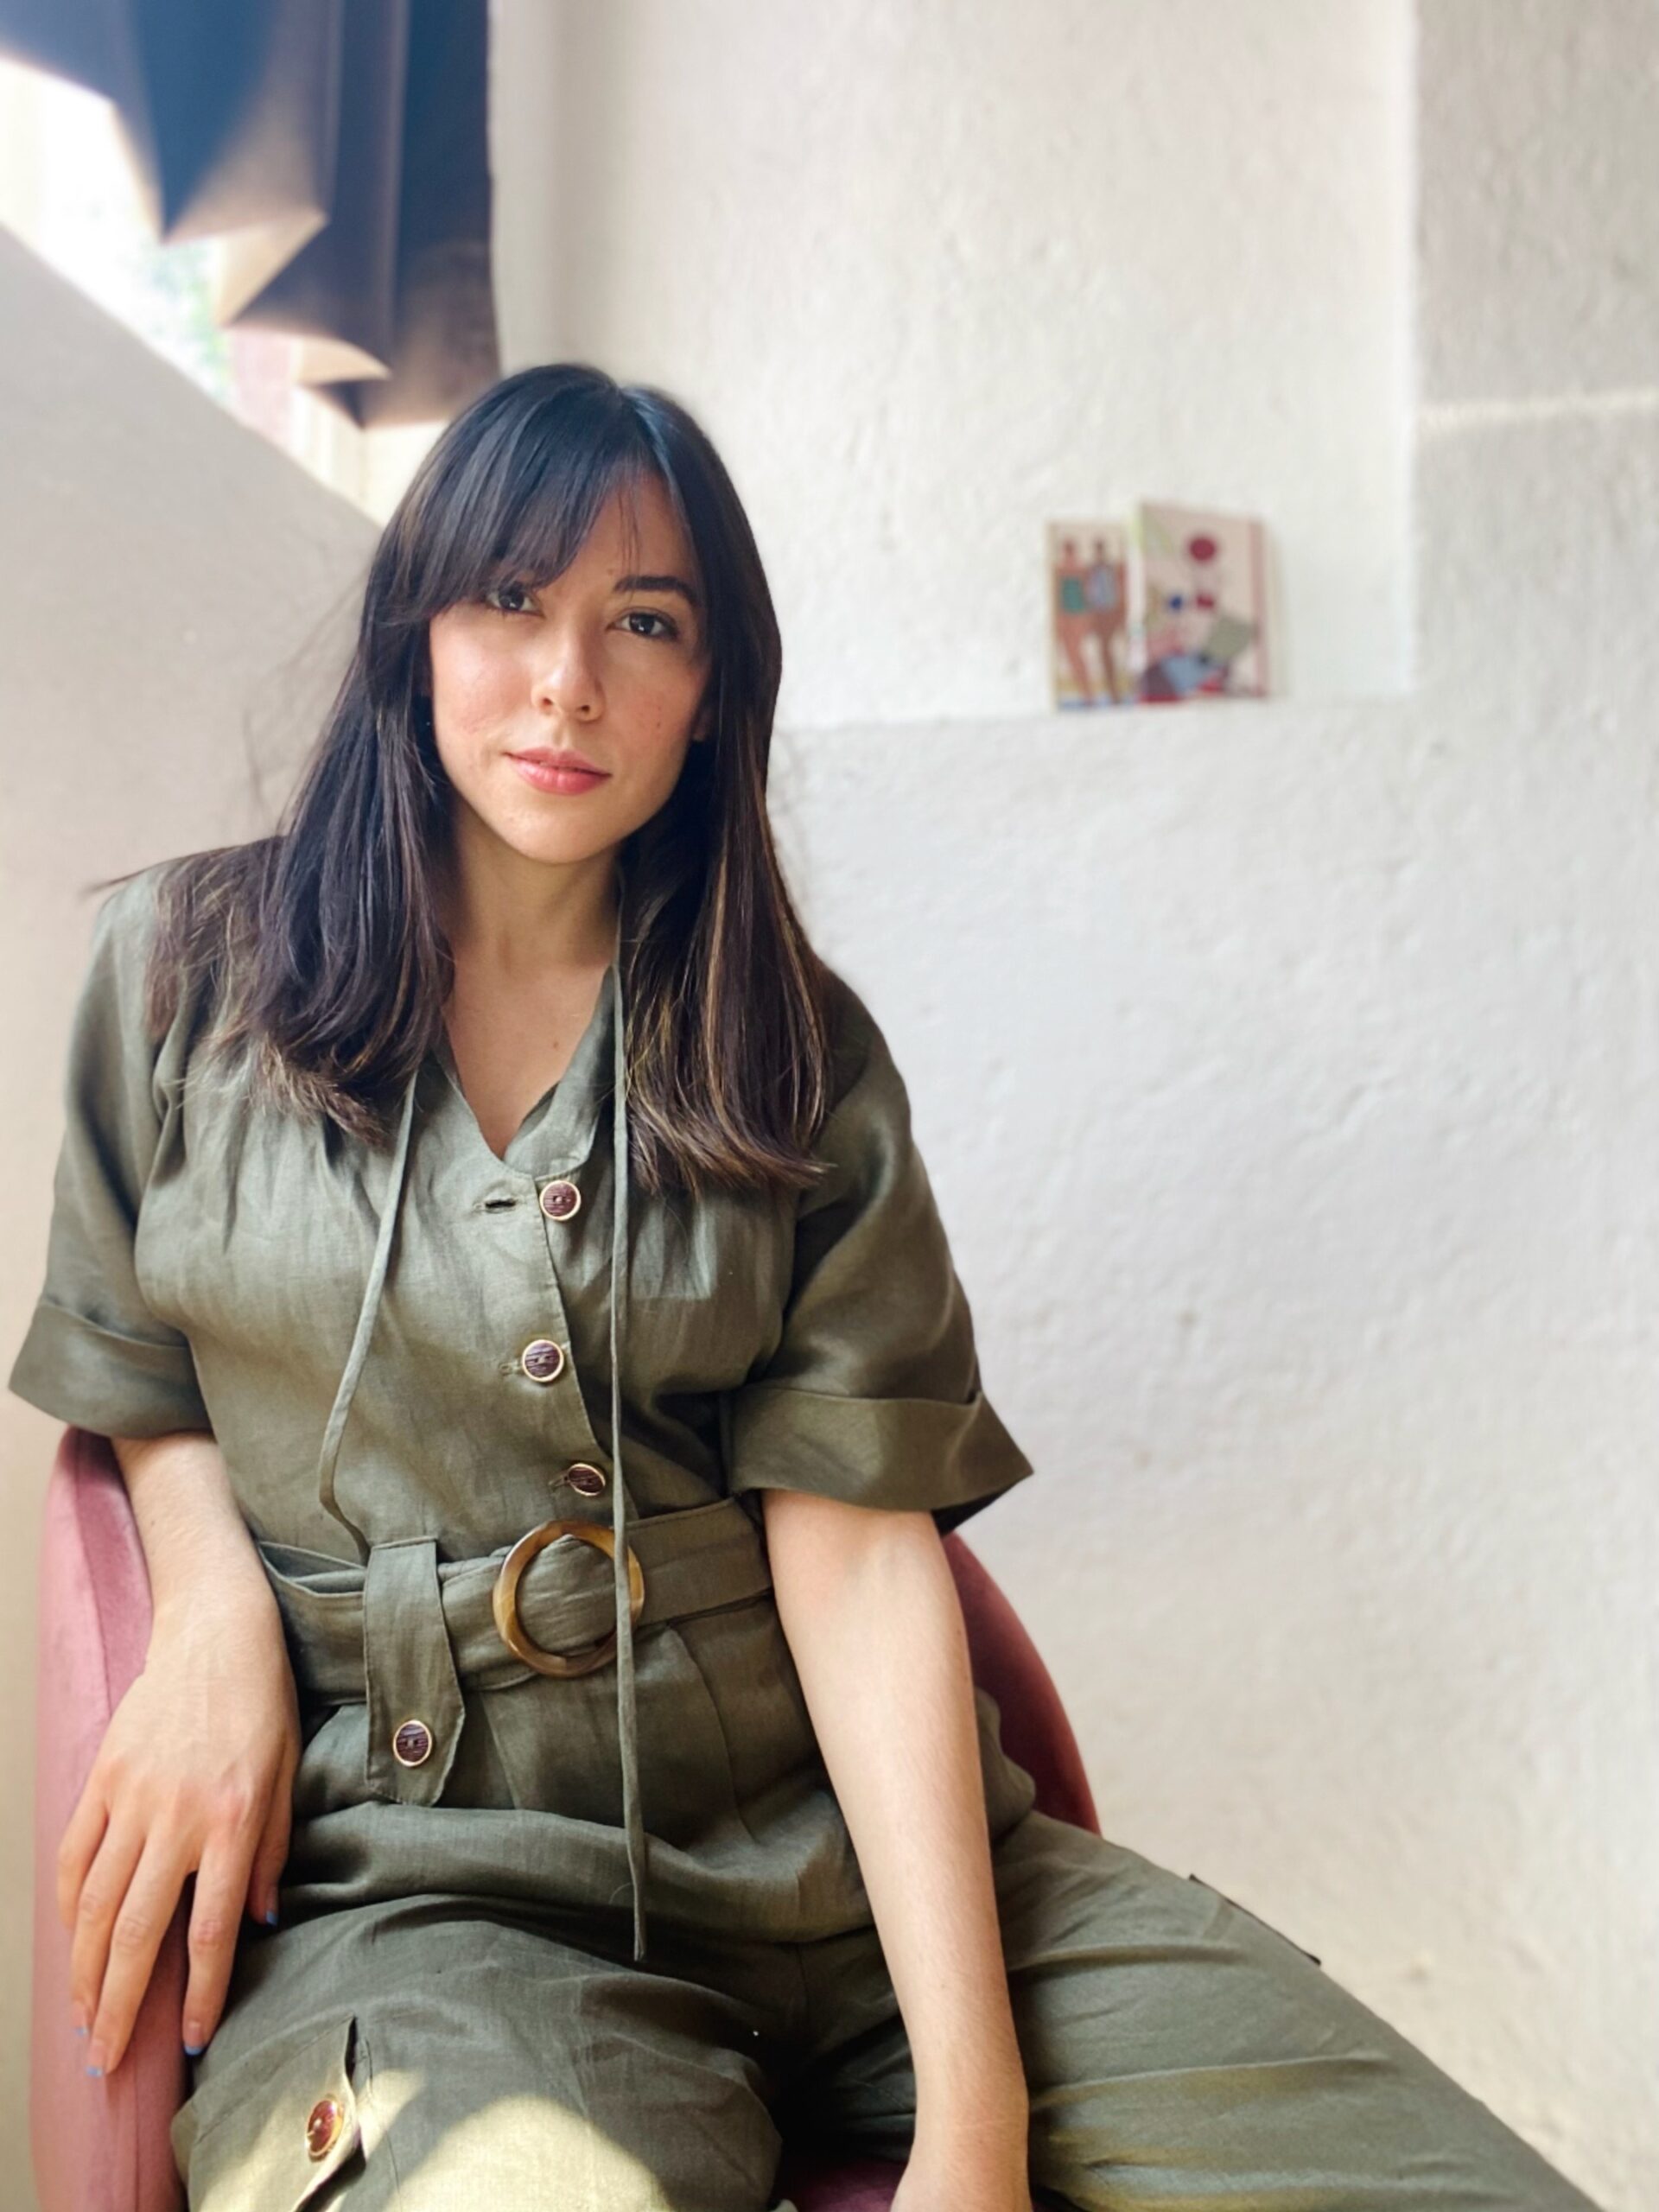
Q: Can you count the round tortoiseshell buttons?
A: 5